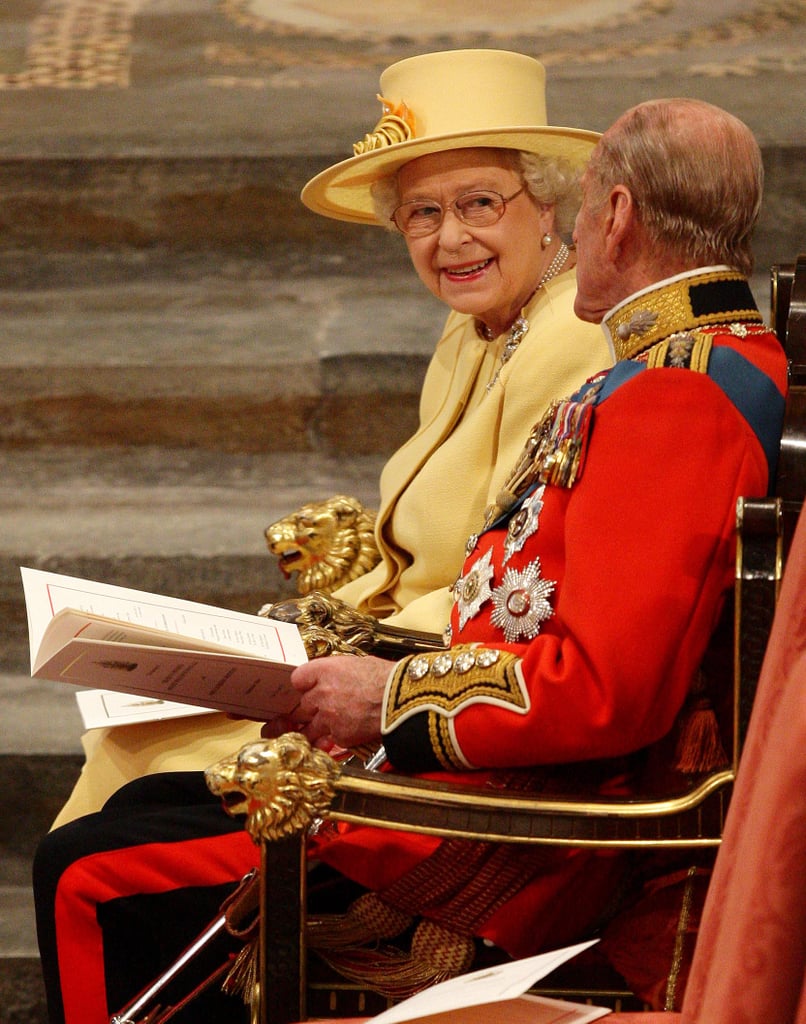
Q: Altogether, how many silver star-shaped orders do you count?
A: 3